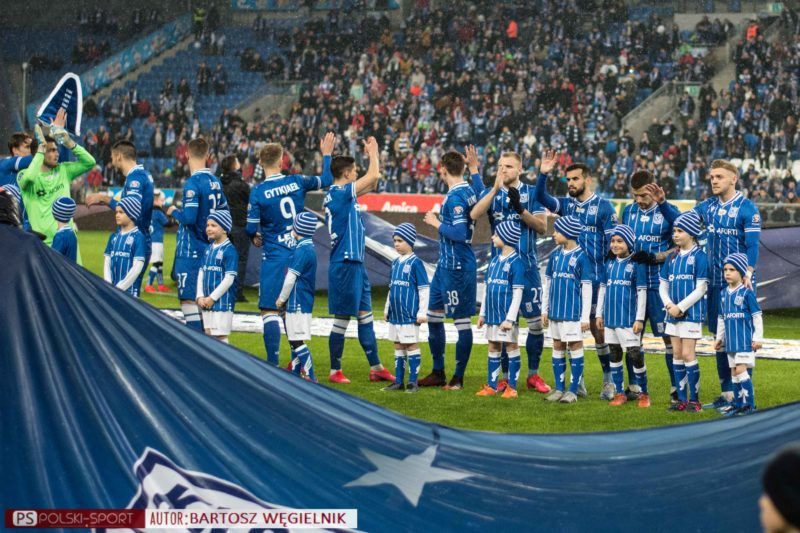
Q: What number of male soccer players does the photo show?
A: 11